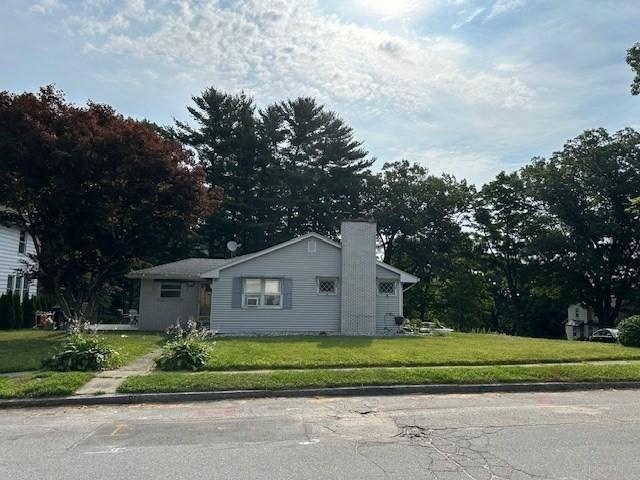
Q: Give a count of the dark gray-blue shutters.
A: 2